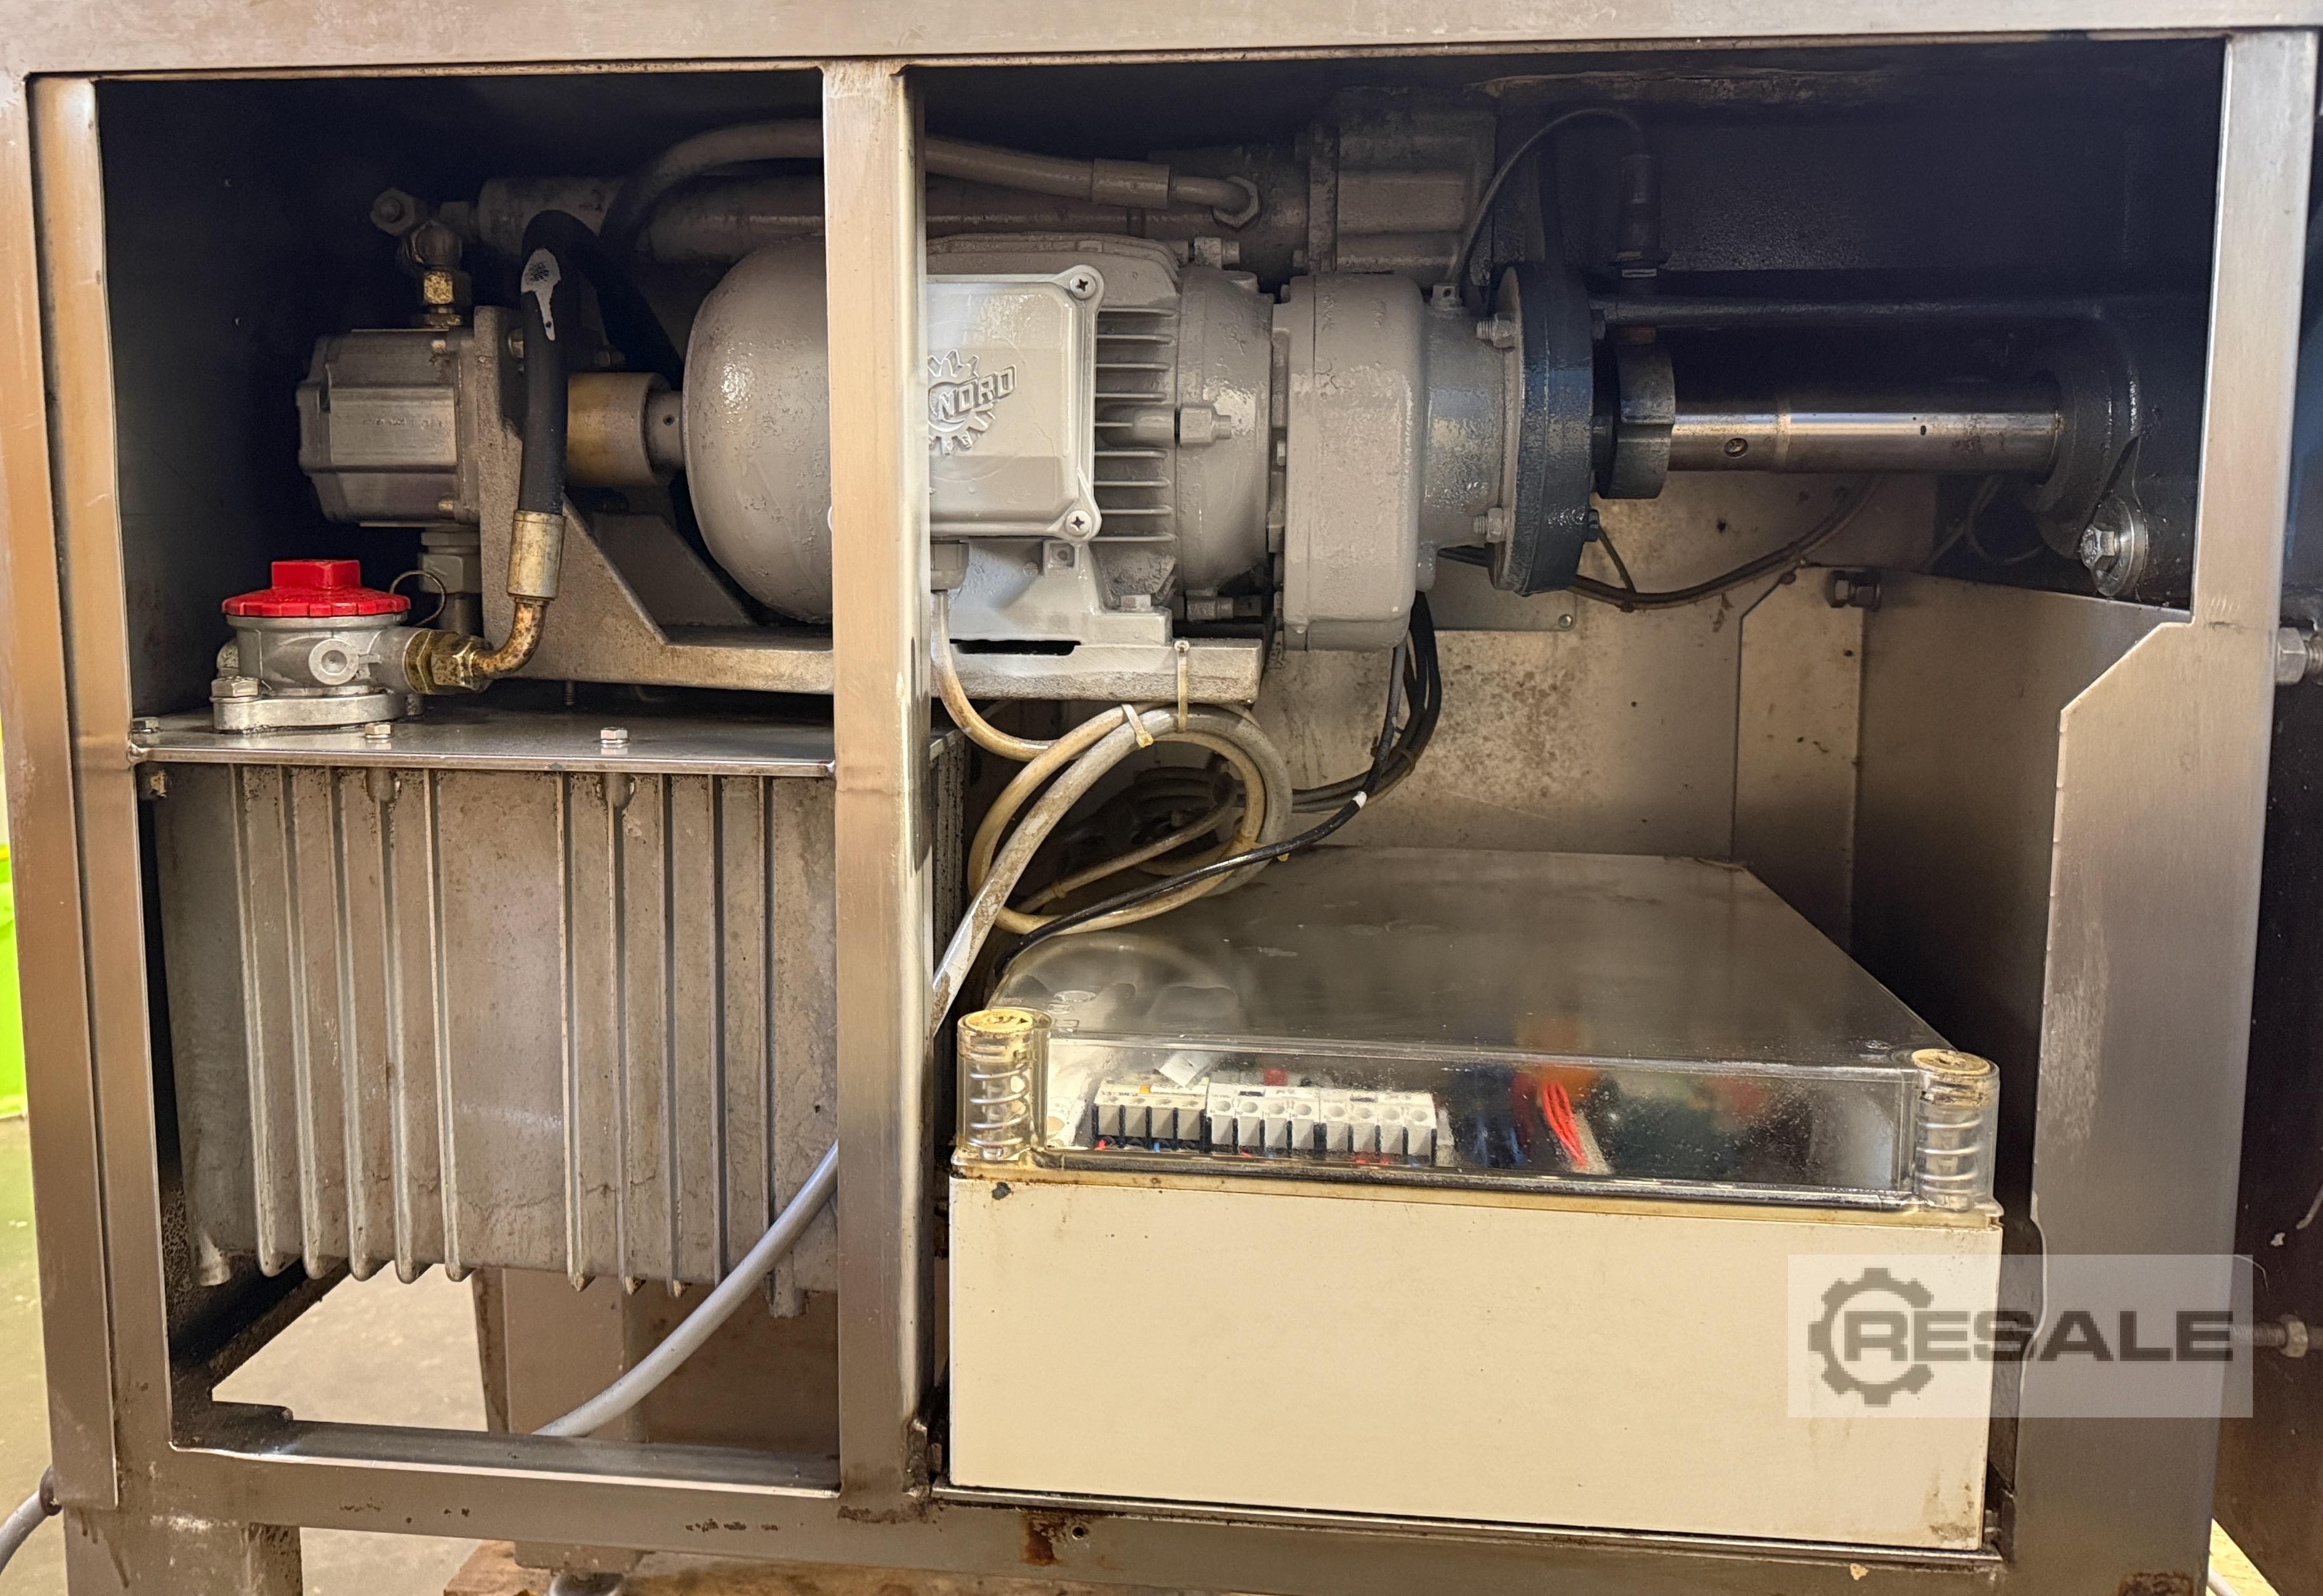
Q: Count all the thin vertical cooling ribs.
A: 10